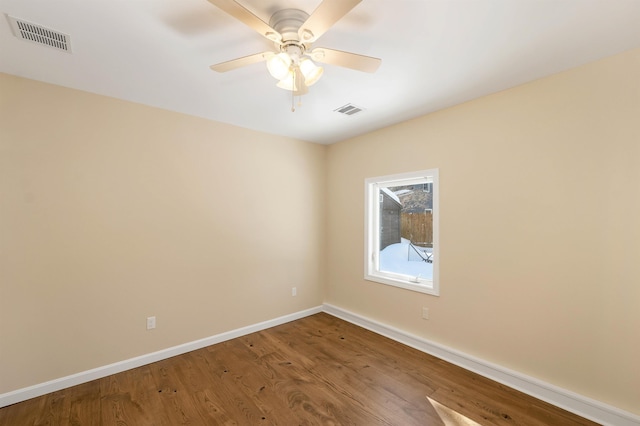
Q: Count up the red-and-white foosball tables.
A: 0